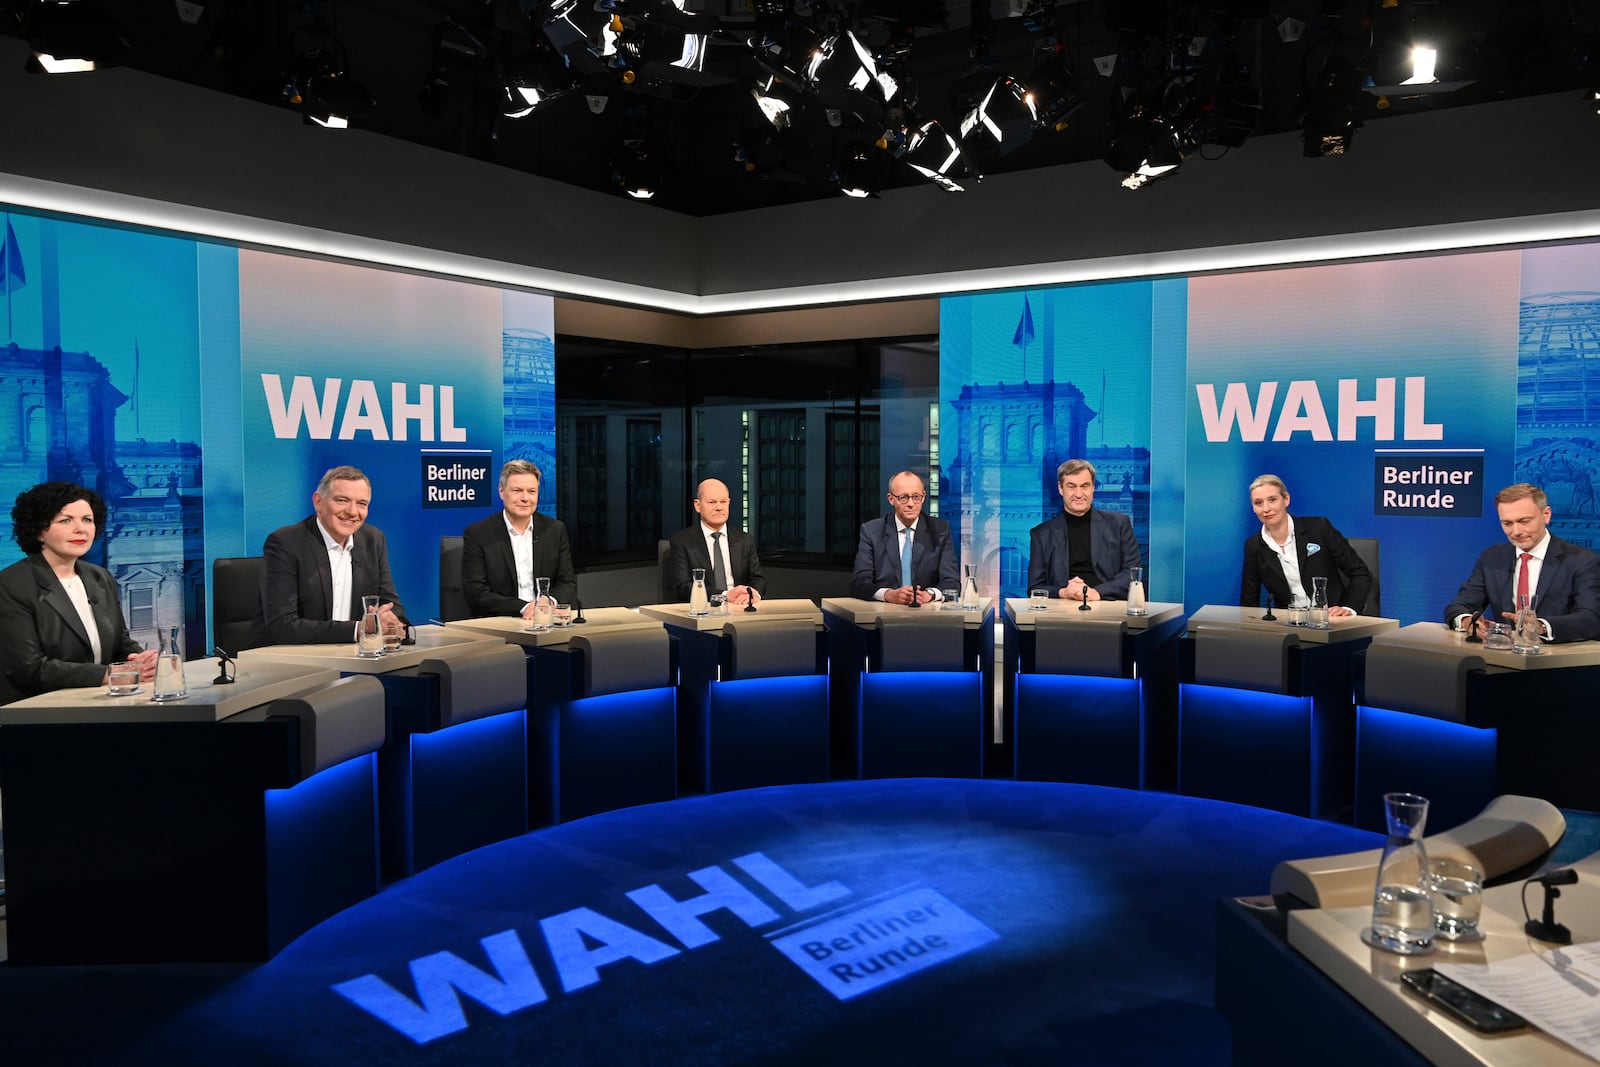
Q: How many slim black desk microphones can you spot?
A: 9